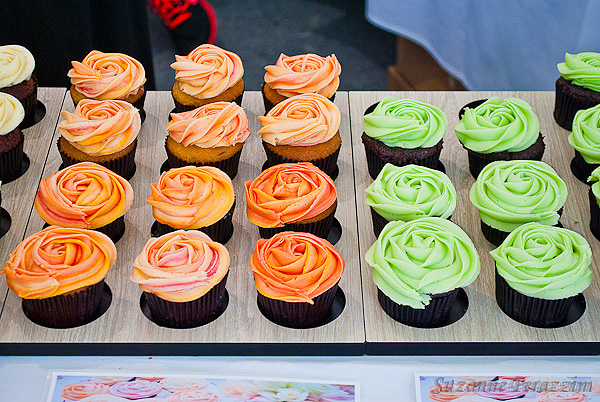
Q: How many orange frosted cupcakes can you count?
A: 12